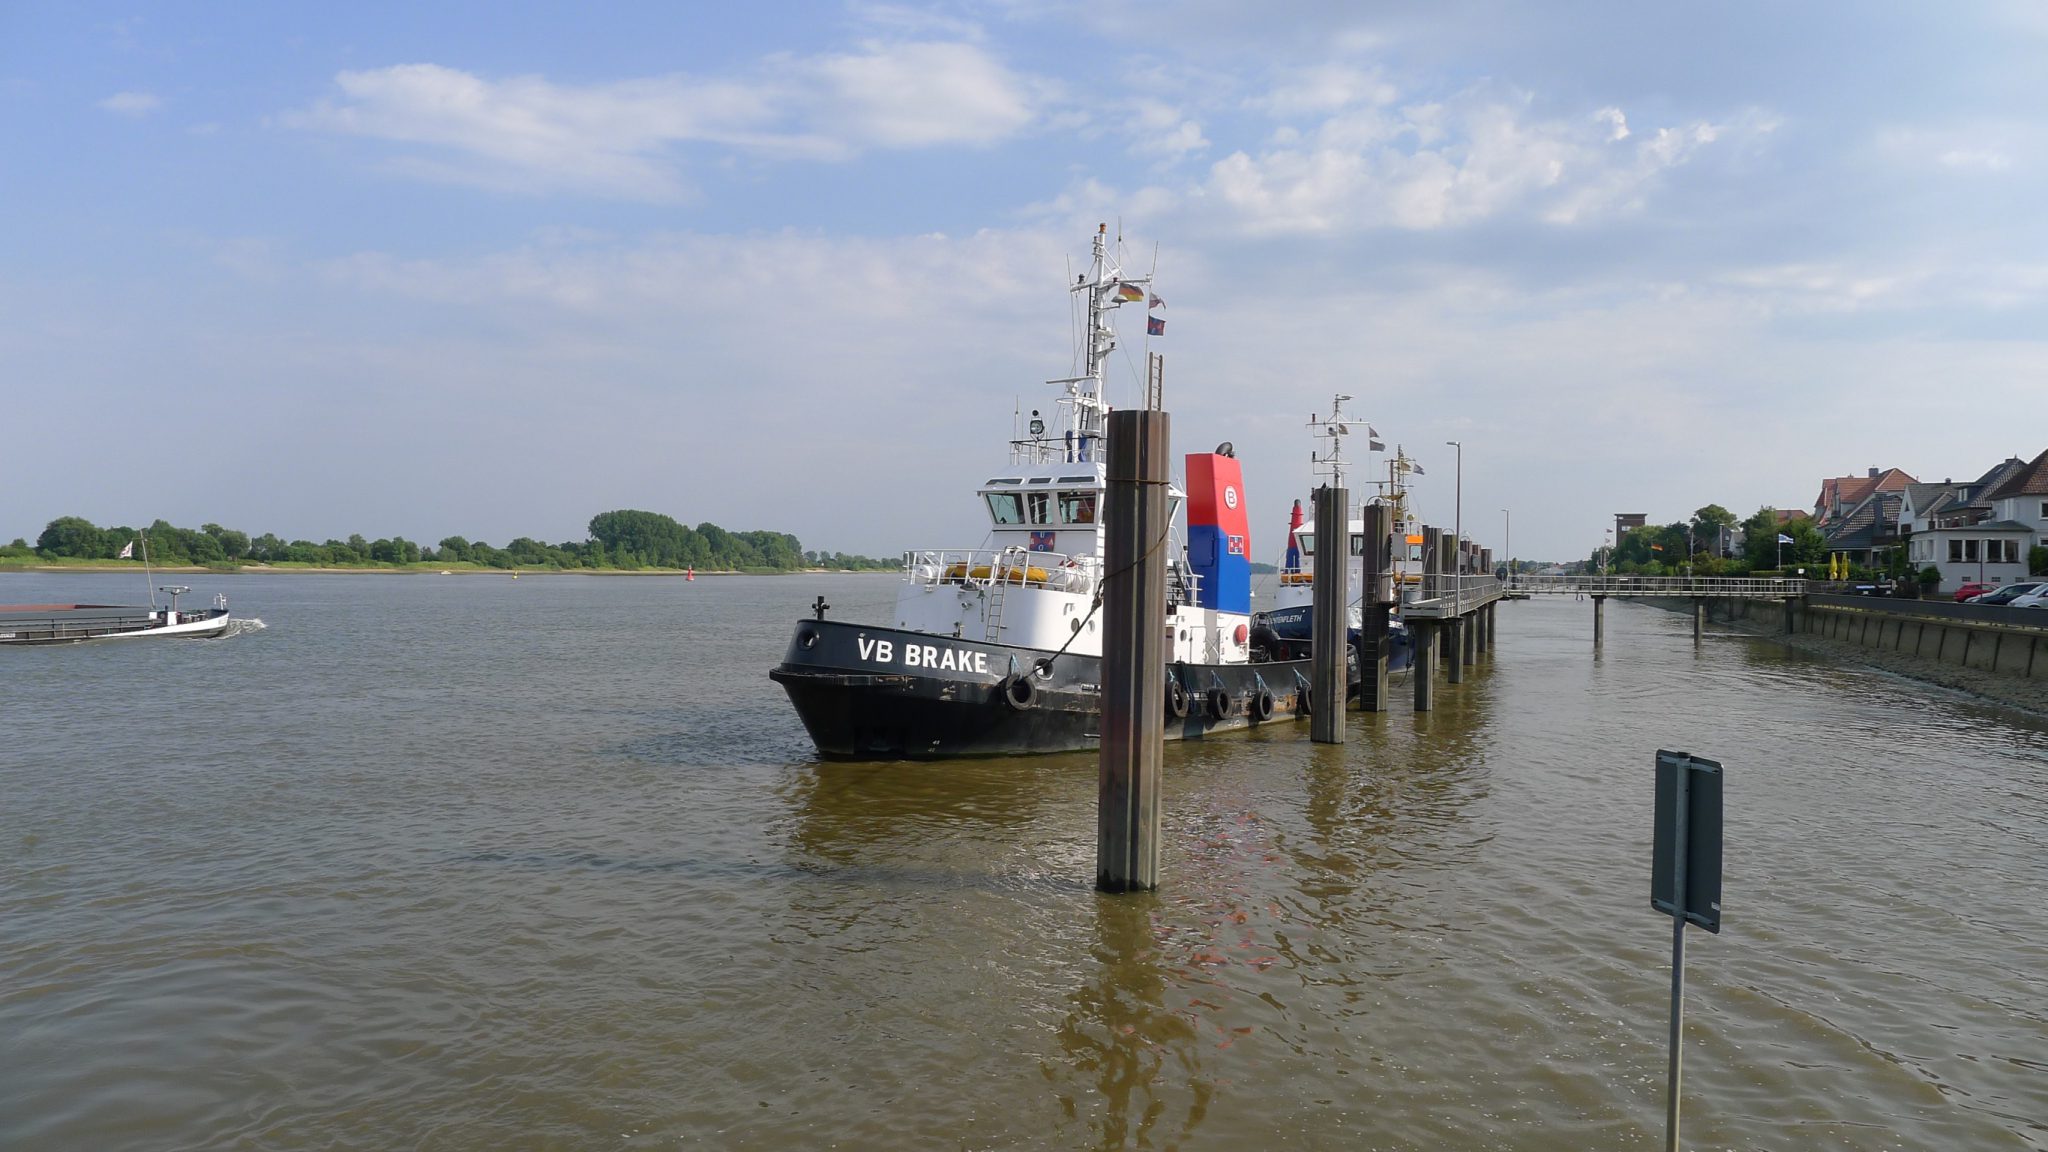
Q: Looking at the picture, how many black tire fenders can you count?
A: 5